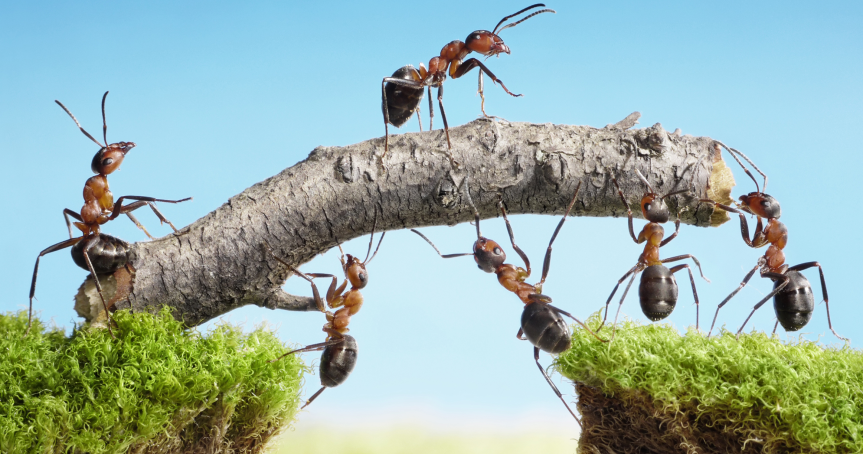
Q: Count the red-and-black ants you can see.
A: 6